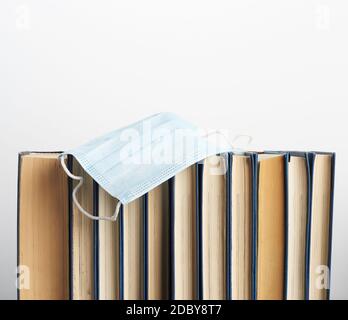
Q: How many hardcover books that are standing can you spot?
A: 11